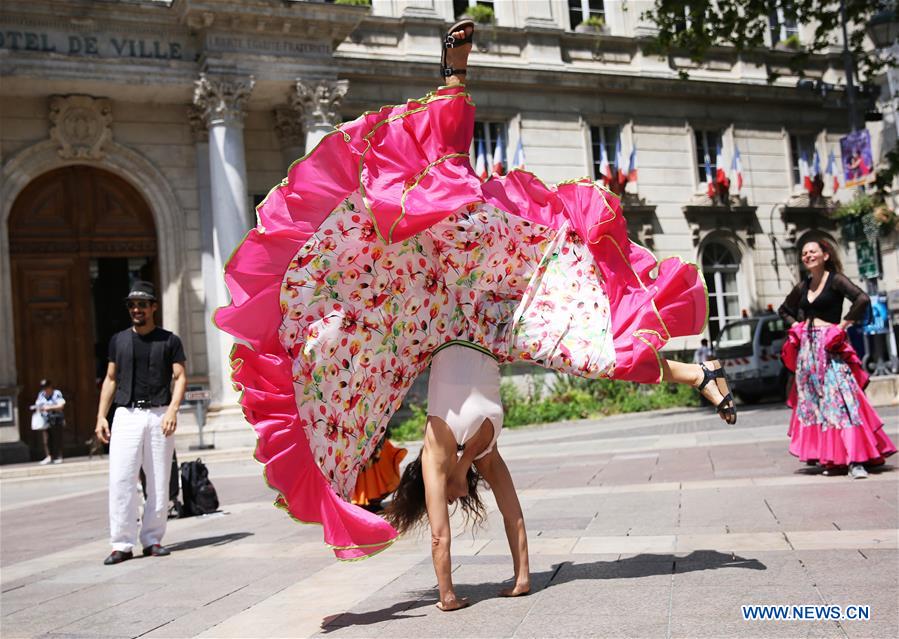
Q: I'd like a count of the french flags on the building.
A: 12